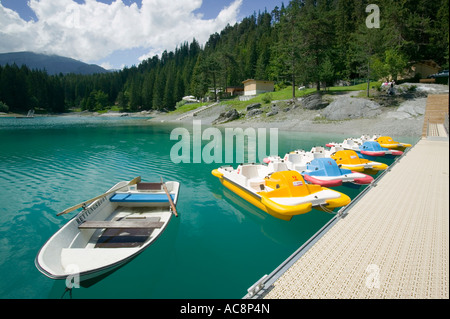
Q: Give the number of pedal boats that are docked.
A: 5